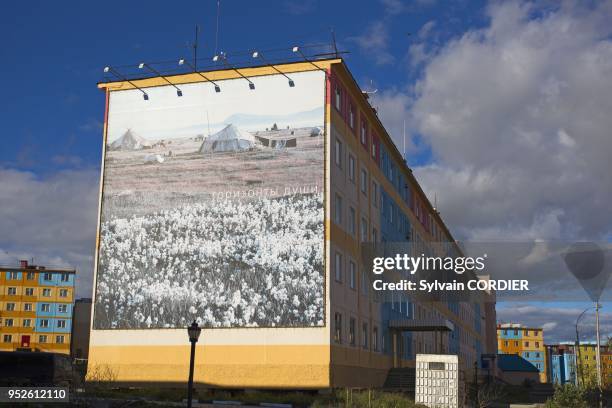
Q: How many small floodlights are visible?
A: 6